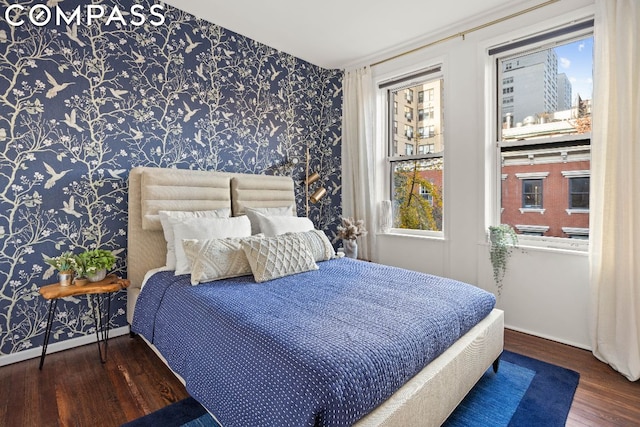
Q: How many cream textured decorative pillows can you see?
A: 3